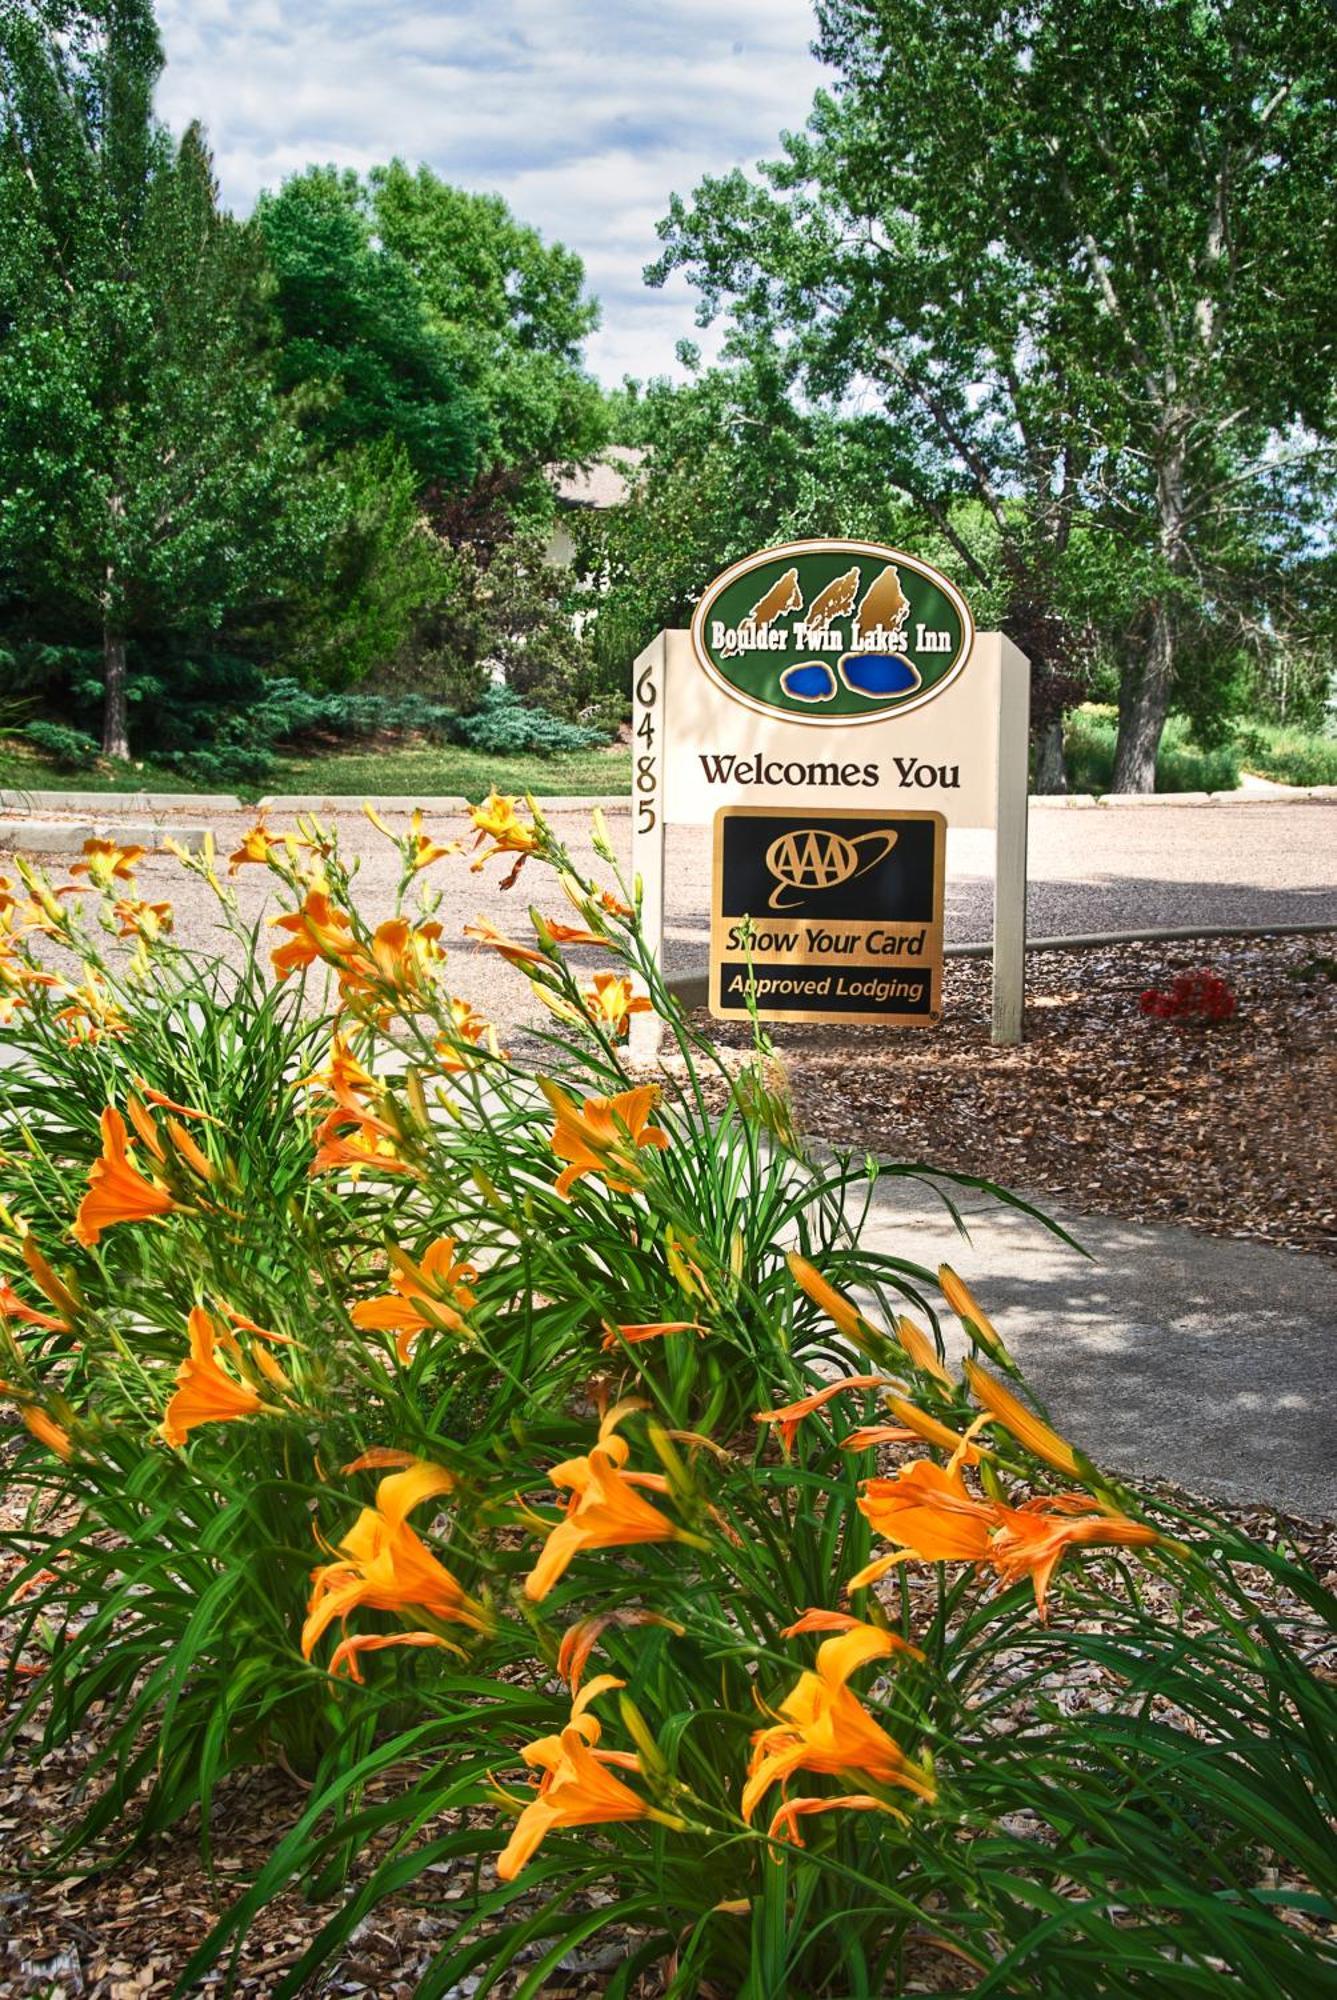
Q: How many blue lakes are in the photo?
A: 2